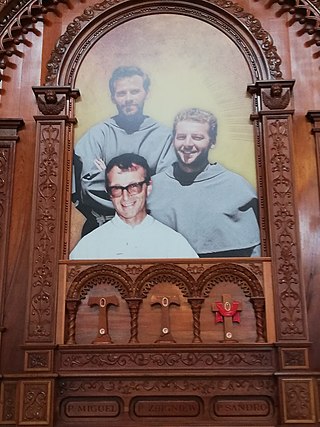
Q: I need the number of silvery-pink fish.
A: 0